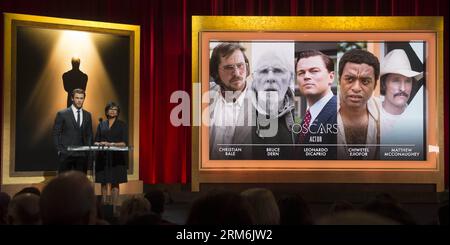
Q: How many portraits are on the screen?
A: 5